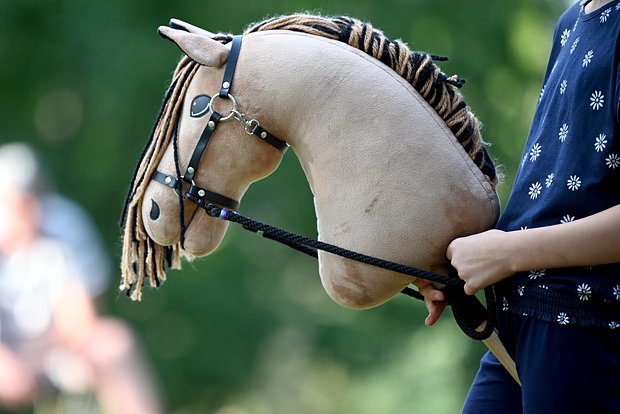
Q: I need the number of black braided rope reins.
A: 2